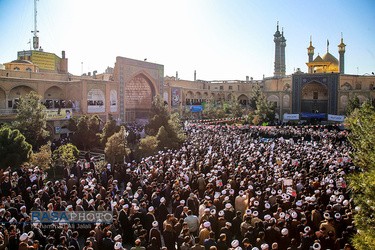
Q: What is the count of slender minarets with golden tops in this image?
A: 2